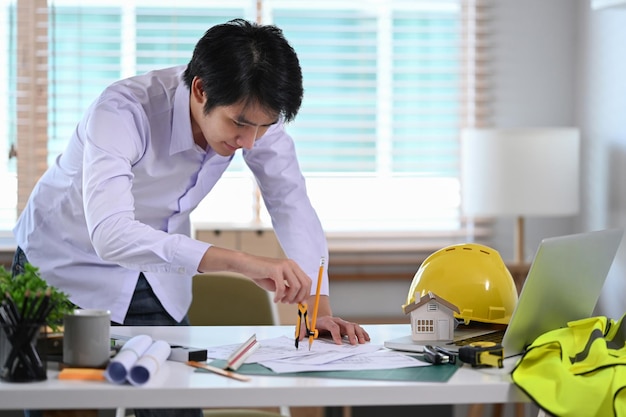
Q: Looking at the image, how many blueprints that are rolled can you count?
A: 2